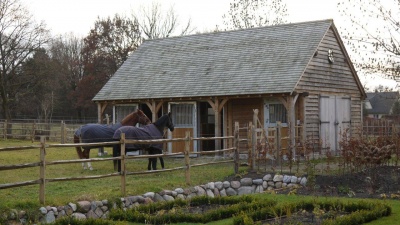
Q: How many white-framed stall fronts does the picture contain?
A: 3